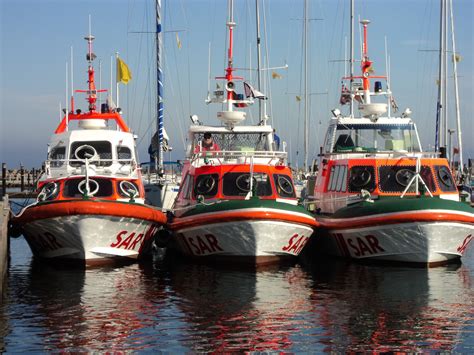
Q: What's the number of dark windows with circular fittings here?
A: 10